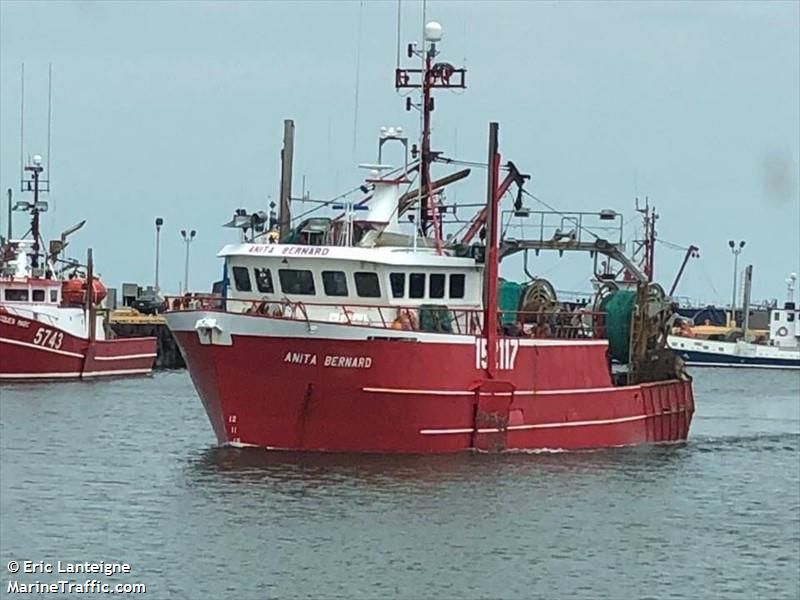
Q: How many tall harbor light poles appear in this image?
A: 3